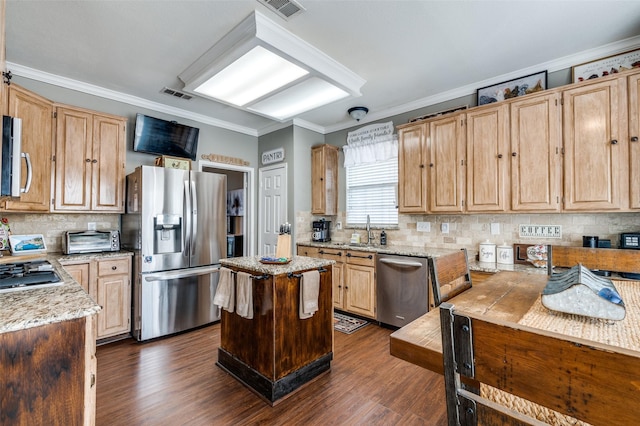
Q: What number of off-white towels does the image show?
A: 3